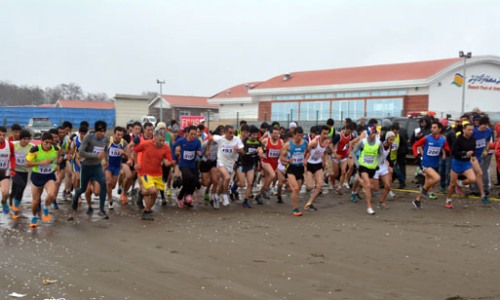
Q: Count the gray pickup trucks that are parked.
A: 1